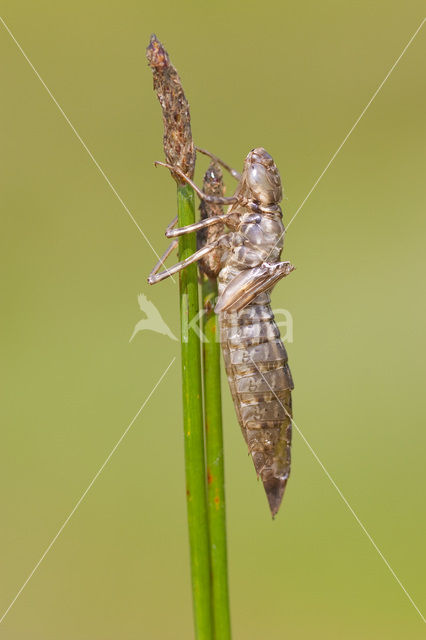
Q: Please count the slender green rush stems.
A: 2